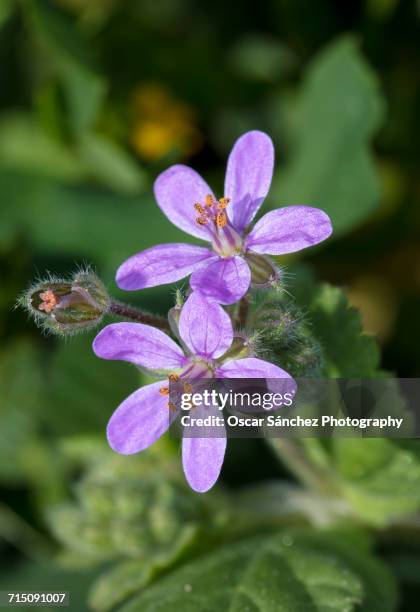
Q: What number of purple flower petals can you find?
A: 10